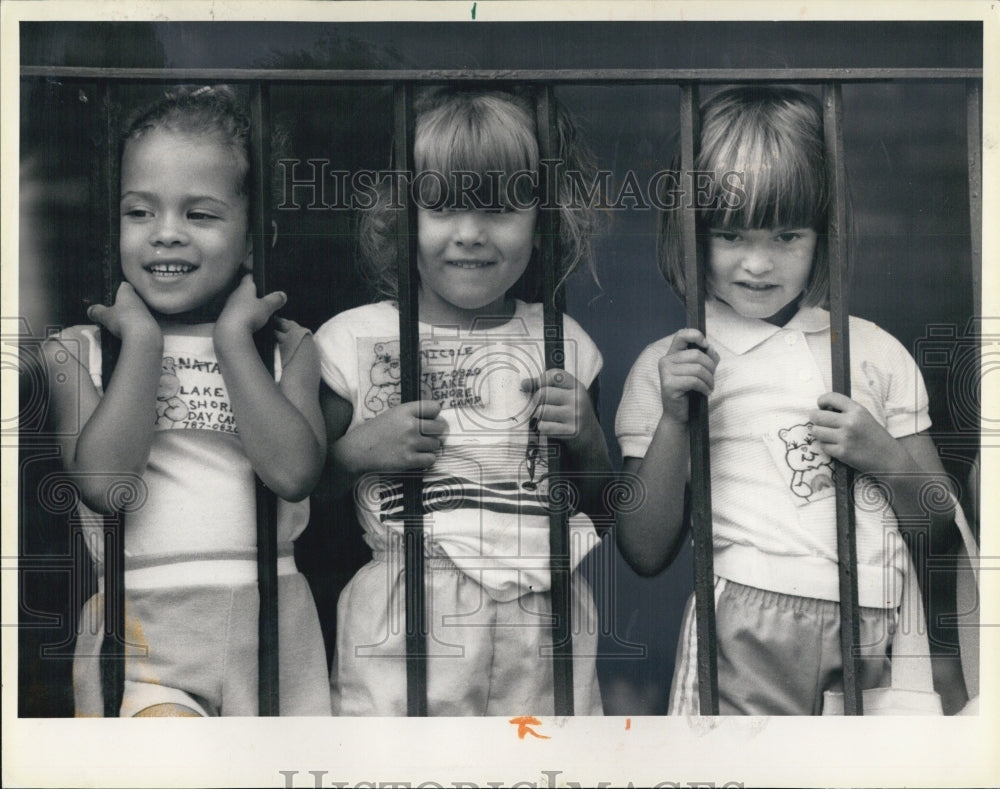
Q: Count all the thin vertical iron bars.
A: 7